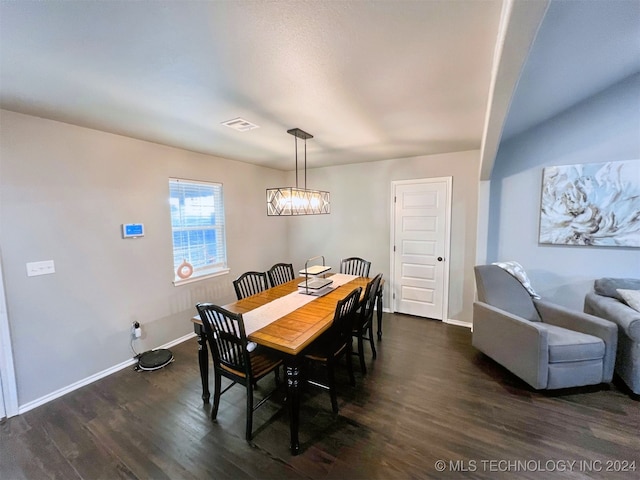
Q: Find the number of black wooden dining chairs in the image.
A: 6